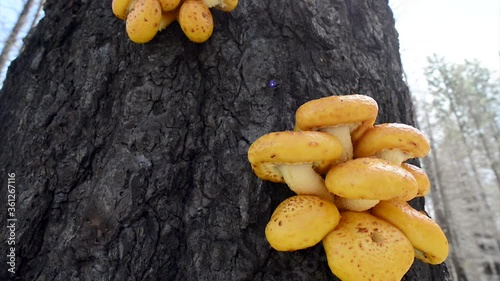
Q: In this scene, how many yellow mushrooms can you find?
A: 13